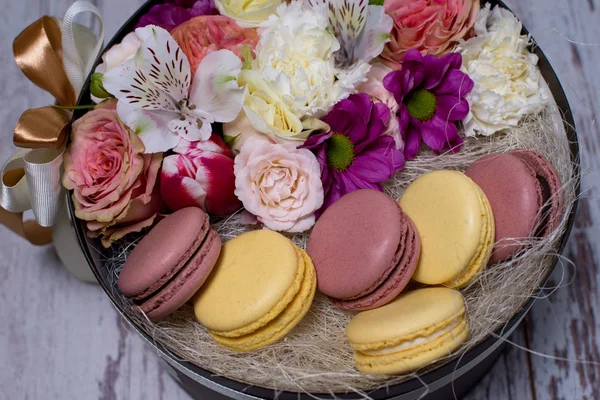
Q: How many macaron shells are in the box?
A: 12